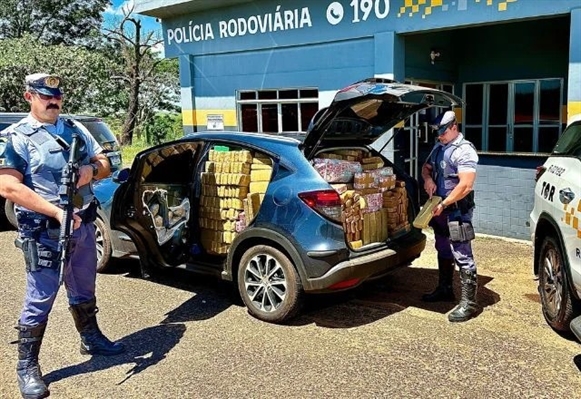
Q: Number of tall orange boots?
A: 0